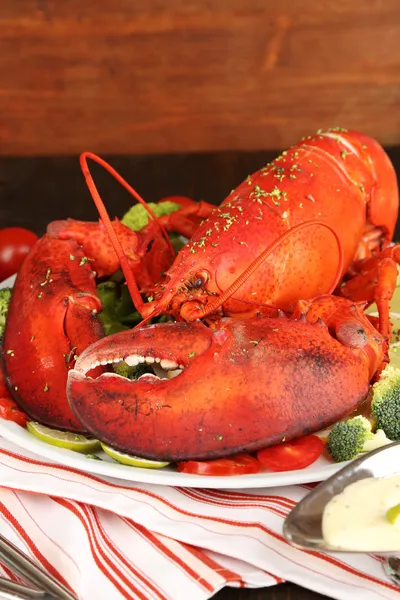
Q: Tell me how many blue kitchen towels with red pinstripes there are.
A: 0